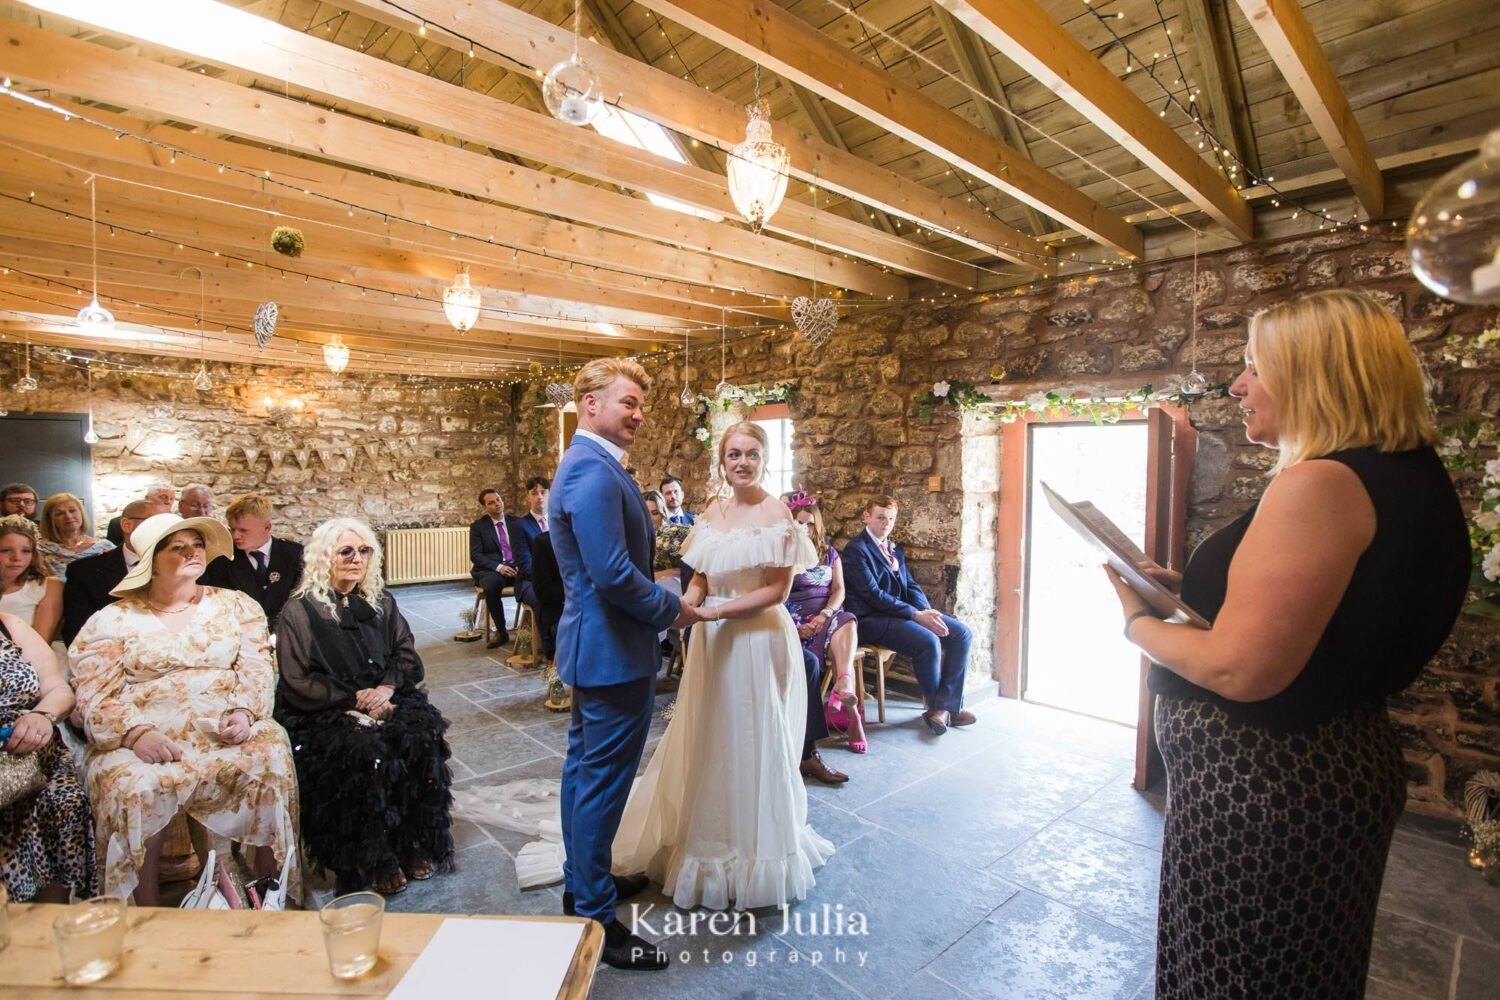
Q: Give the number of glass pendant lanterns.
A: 3